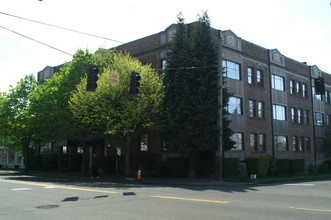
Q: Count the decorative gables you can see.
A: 5